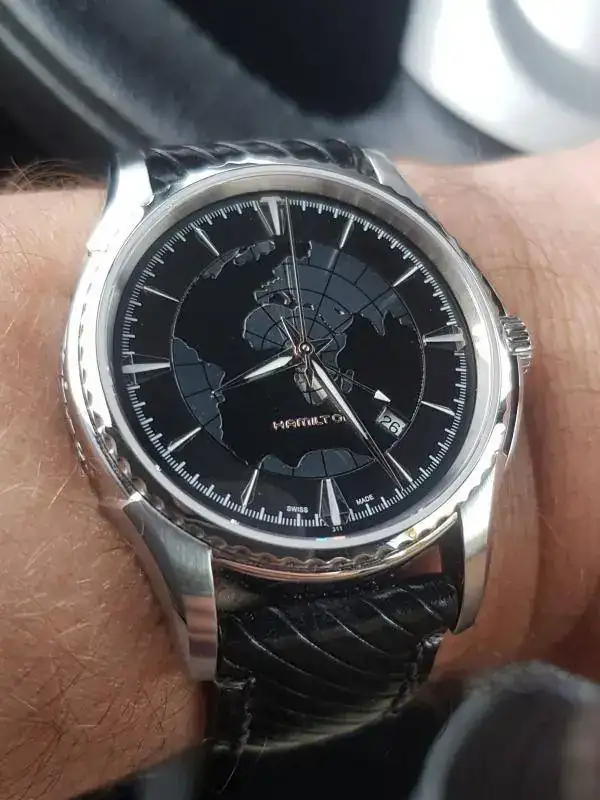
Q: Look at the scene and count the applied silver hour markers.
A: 12